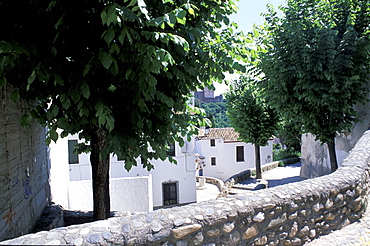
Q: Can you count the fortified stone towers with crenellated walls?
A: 1